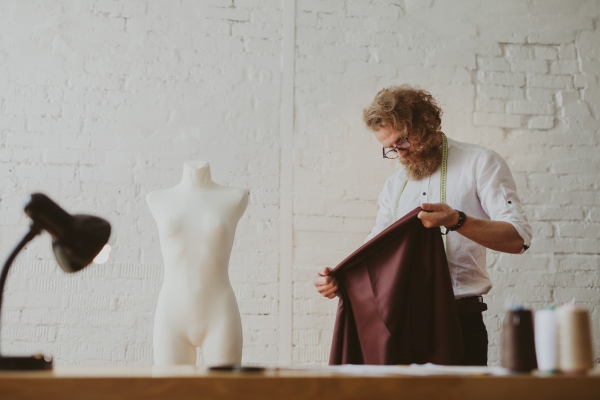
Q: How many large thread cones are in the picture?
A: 3